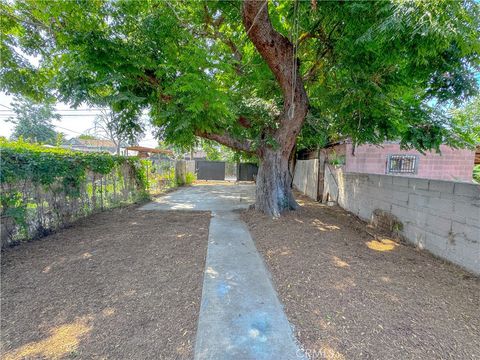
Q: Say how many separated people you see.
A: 0